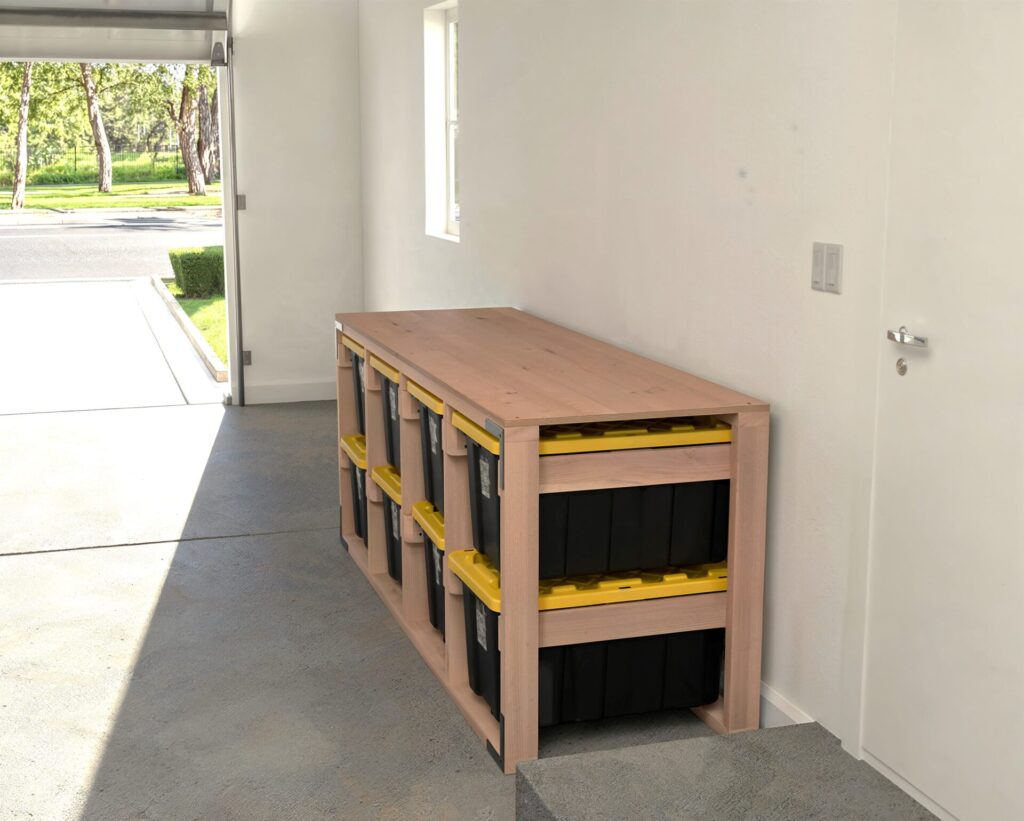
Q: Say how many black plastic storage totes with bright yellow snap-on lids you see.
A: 8